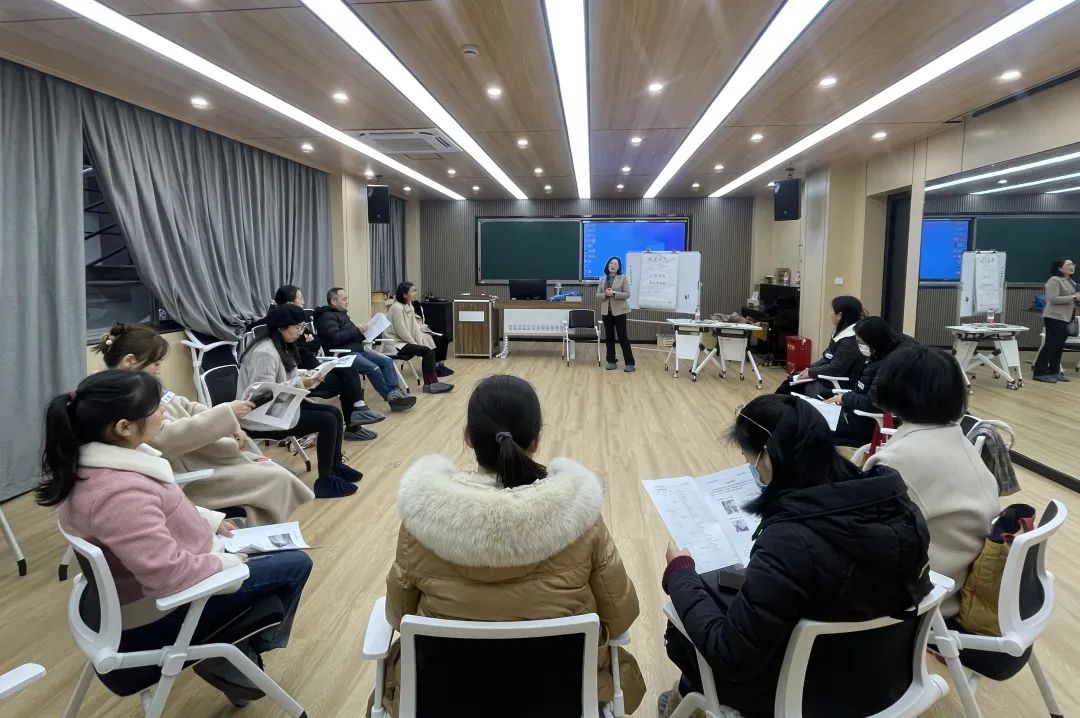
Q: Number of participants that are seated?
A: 12